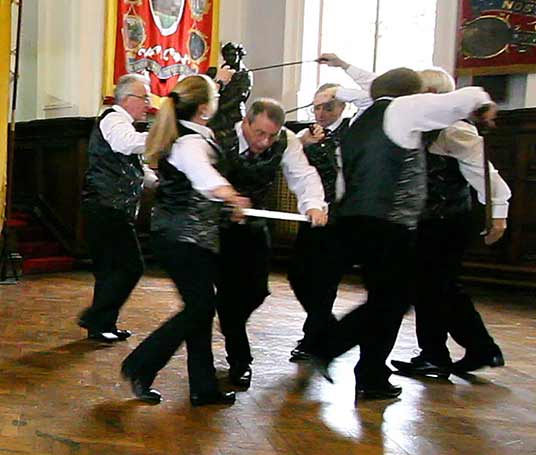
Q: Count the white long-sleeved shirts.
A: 6